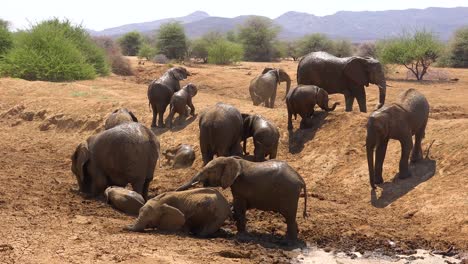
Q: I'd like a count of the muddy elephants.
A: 14